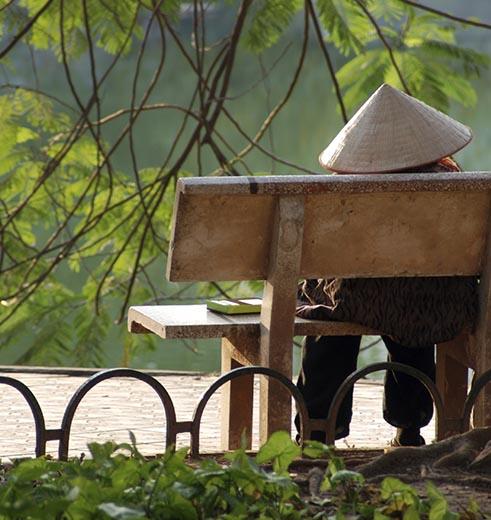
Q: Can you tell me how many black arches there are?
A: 5